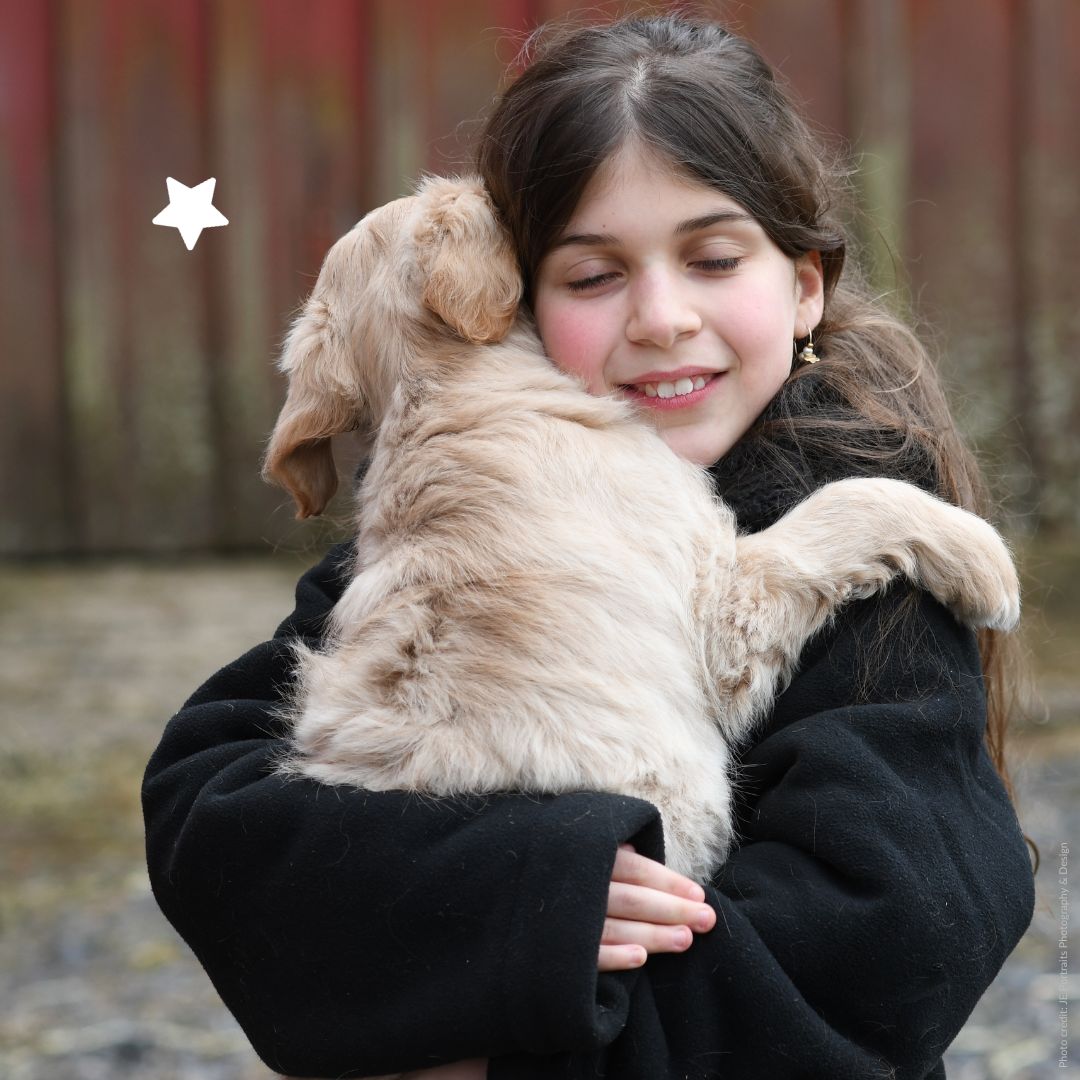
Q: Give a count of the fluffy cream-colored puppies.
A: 1